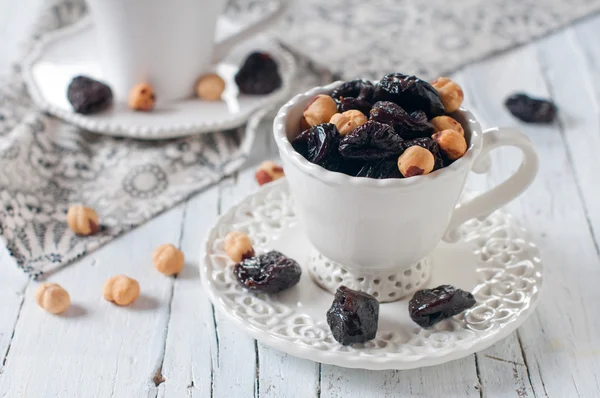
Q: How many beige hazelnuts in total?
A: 14